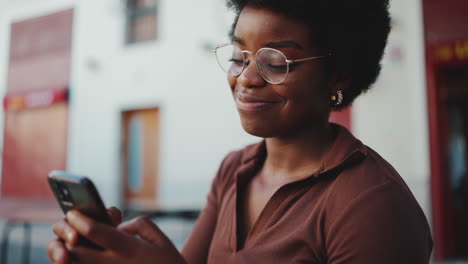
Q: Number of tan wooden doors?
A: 1